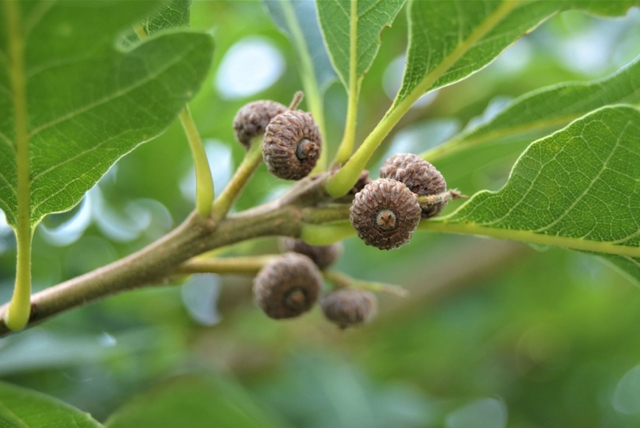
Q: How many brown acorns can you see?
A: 7